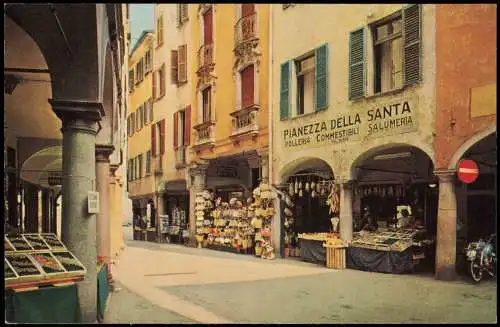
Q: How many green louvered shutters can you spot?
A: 4